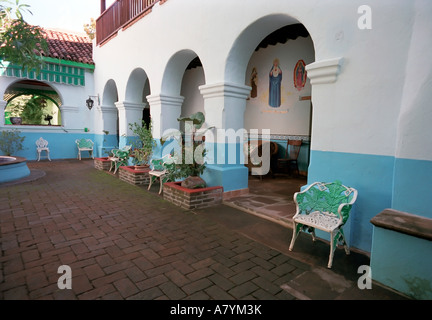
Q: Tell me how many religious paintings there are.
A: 3